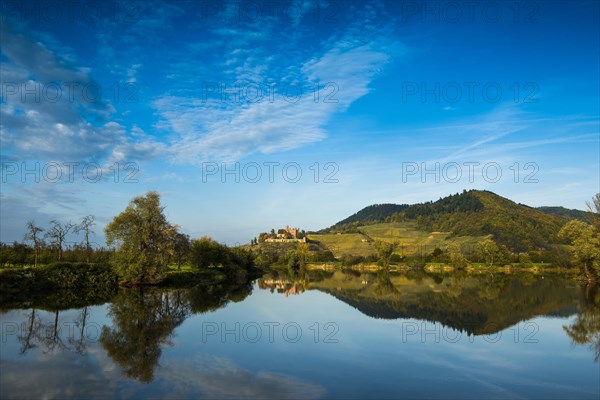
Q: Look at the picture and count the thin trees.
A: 3